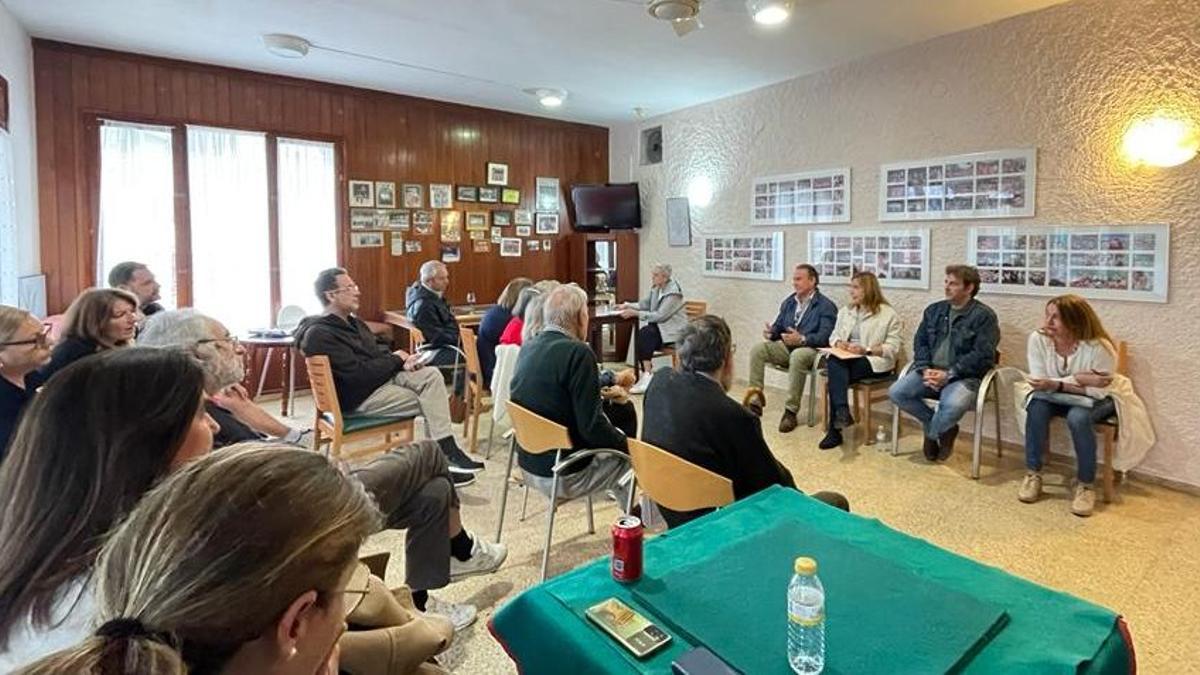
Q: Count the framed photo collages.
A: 5